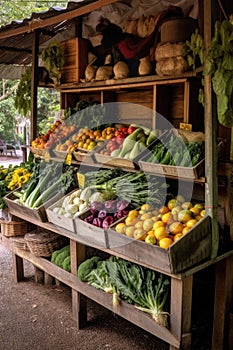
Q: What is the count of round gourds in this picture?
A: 4